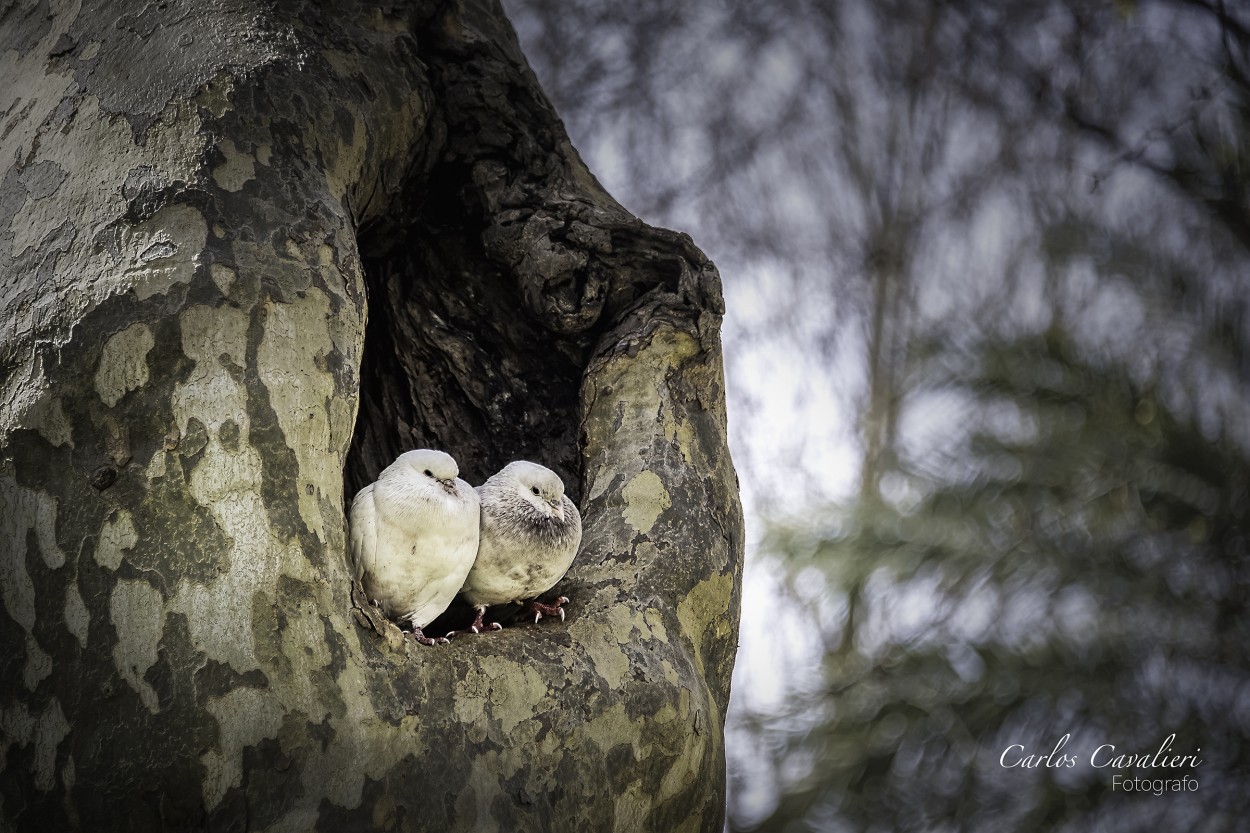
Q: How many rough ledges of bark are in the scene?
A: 1